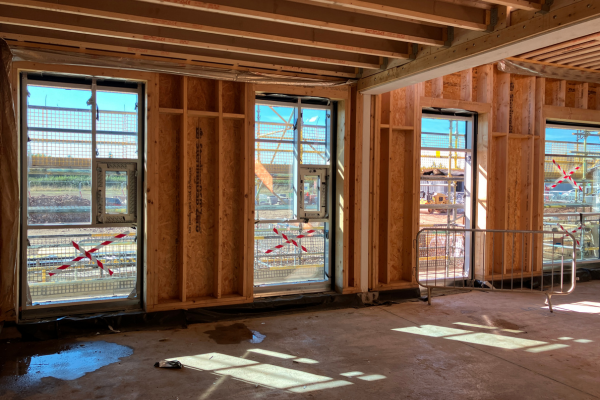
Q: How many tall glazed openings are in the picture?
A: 4